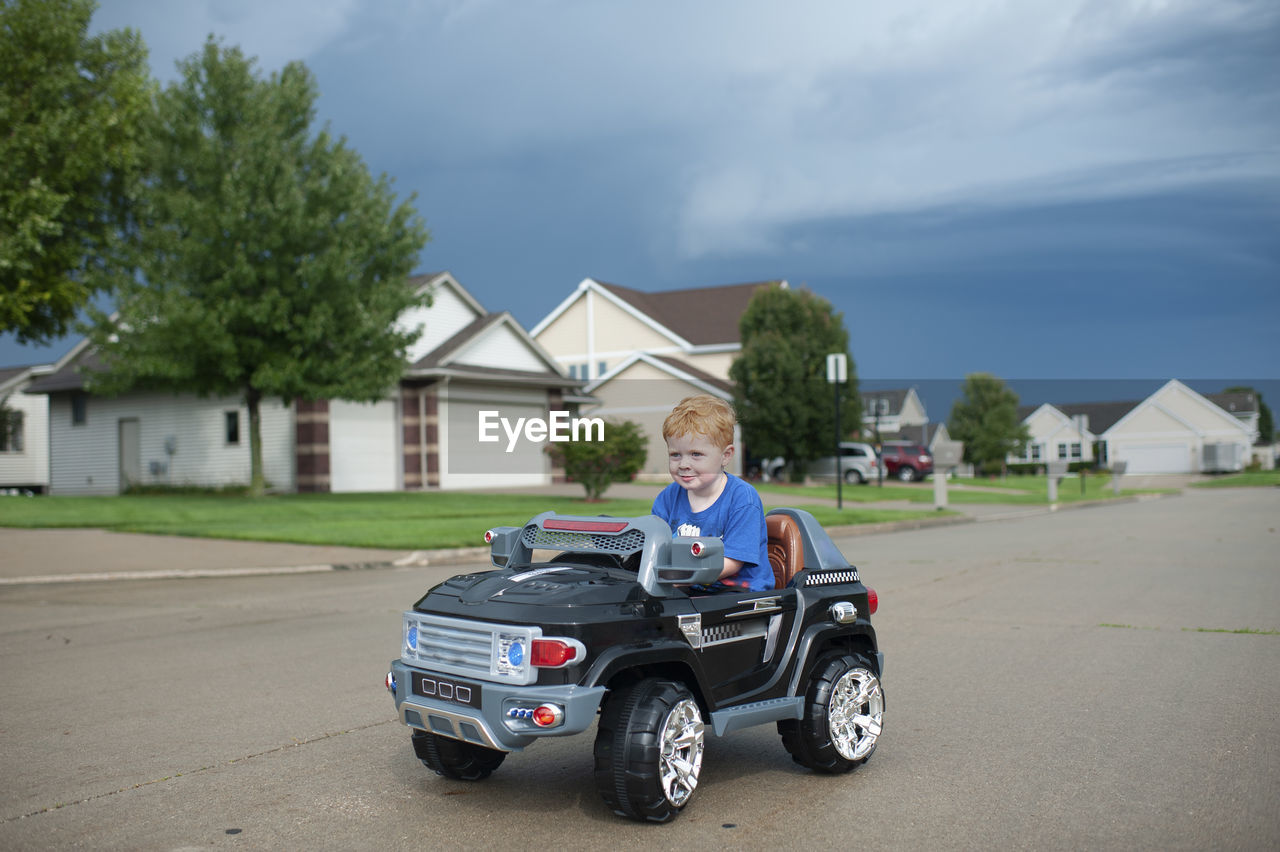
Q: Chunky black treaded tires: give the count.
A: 3